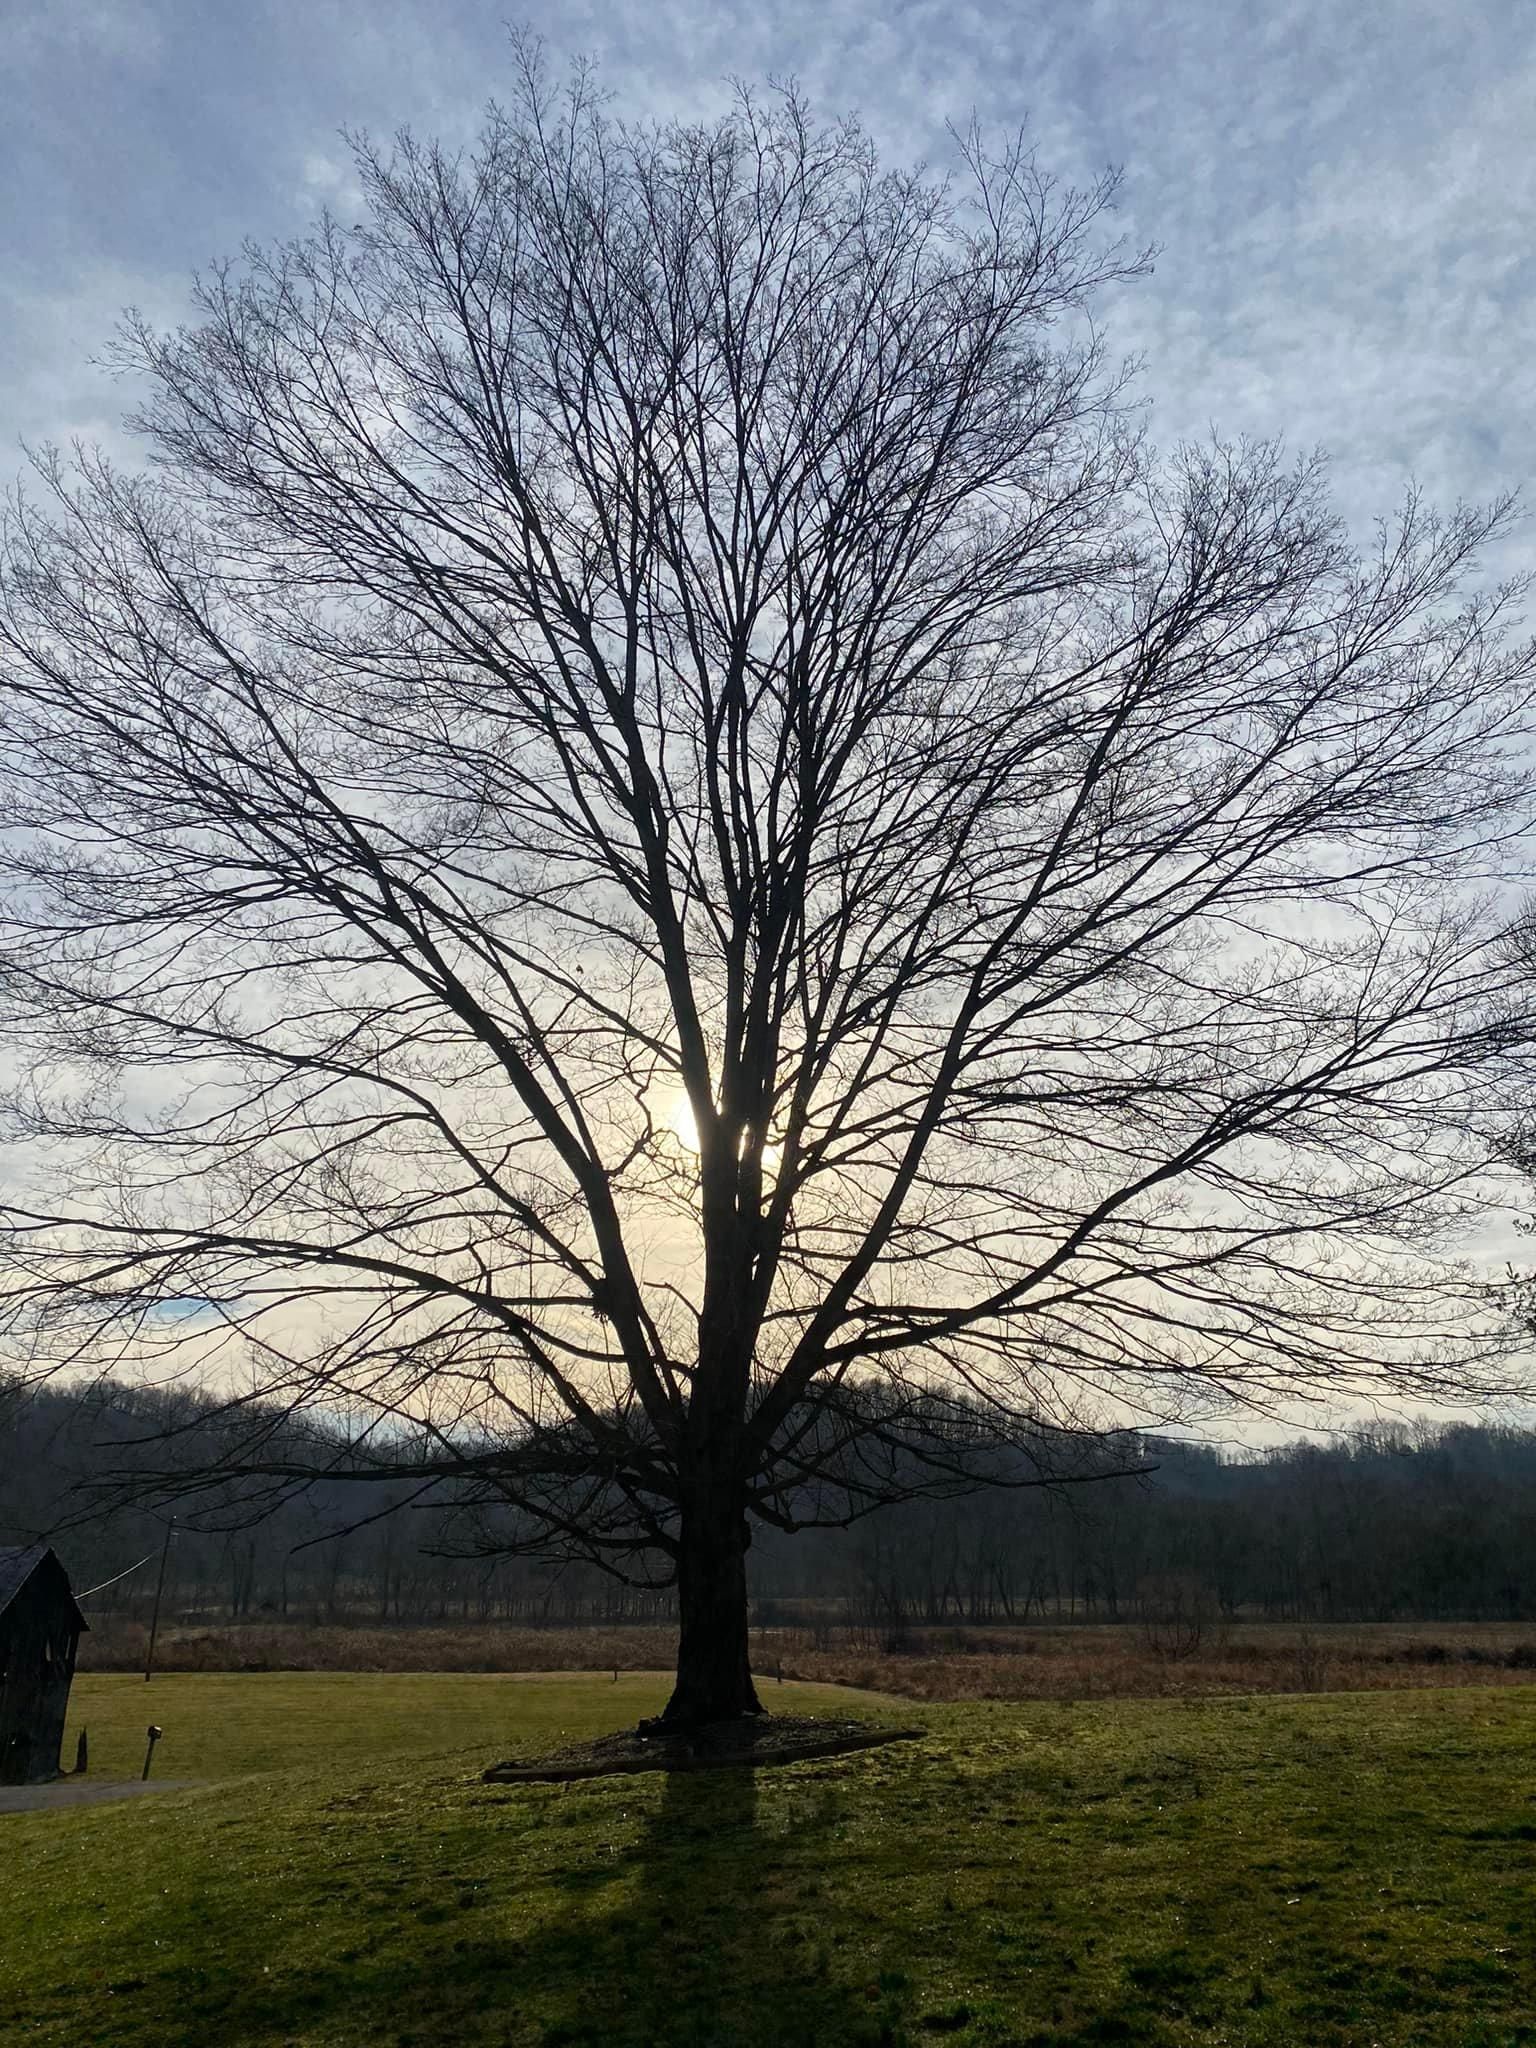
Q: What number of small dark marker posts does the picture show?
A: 2